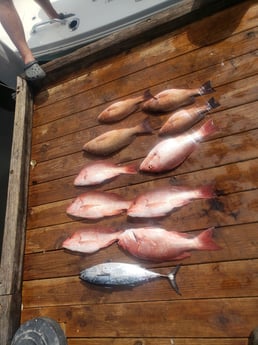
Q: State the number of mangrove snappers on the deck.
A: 4